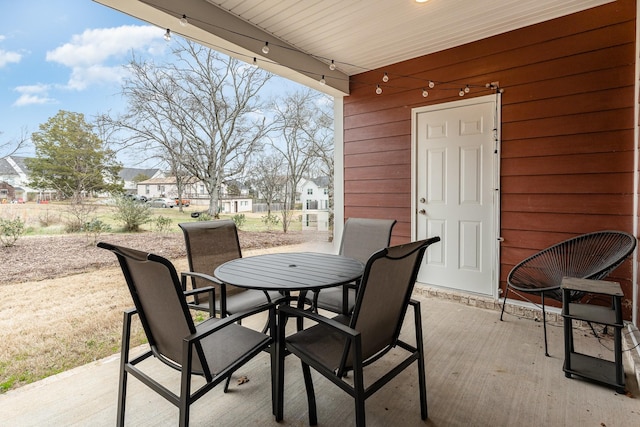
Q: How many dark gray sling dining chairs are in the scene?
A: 4